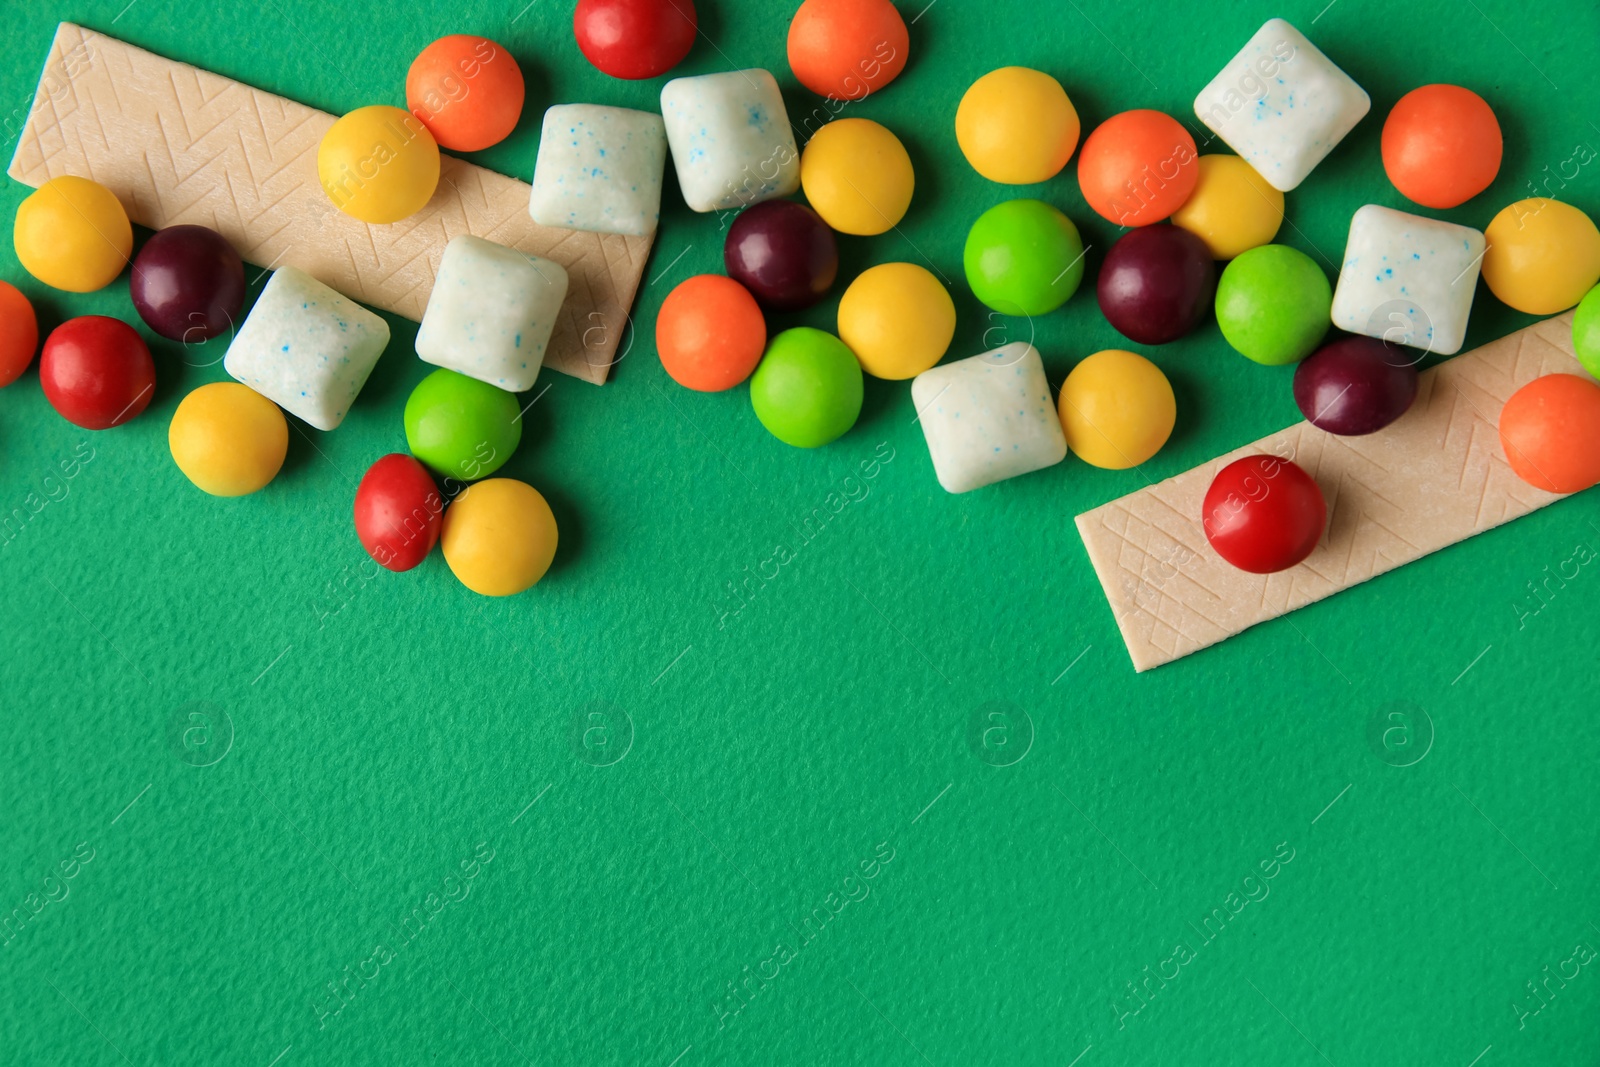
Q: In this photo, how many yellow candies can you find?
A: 10